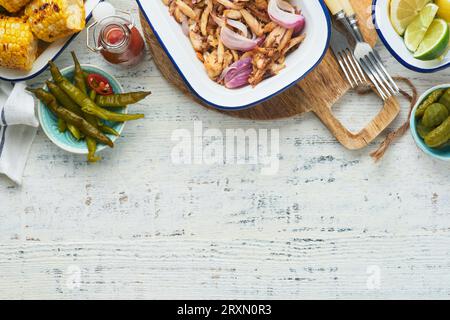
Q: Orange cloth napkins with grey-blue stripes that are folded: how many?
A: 0